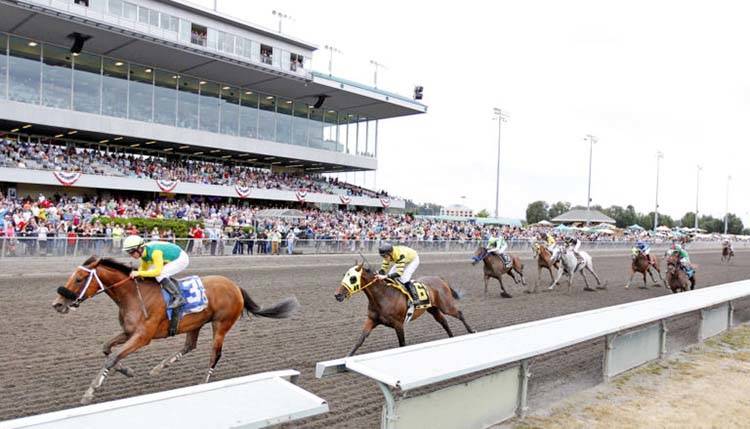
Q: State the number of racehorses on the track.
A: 8